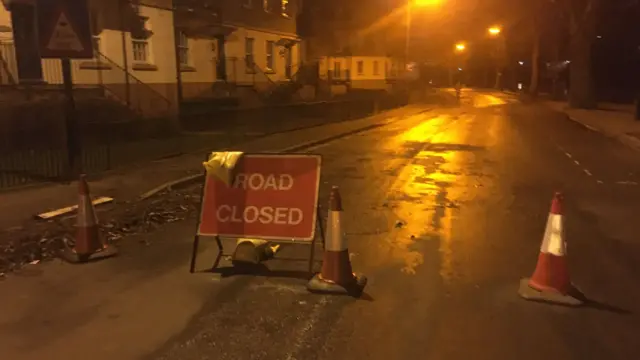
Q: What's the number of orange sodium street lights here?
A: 3